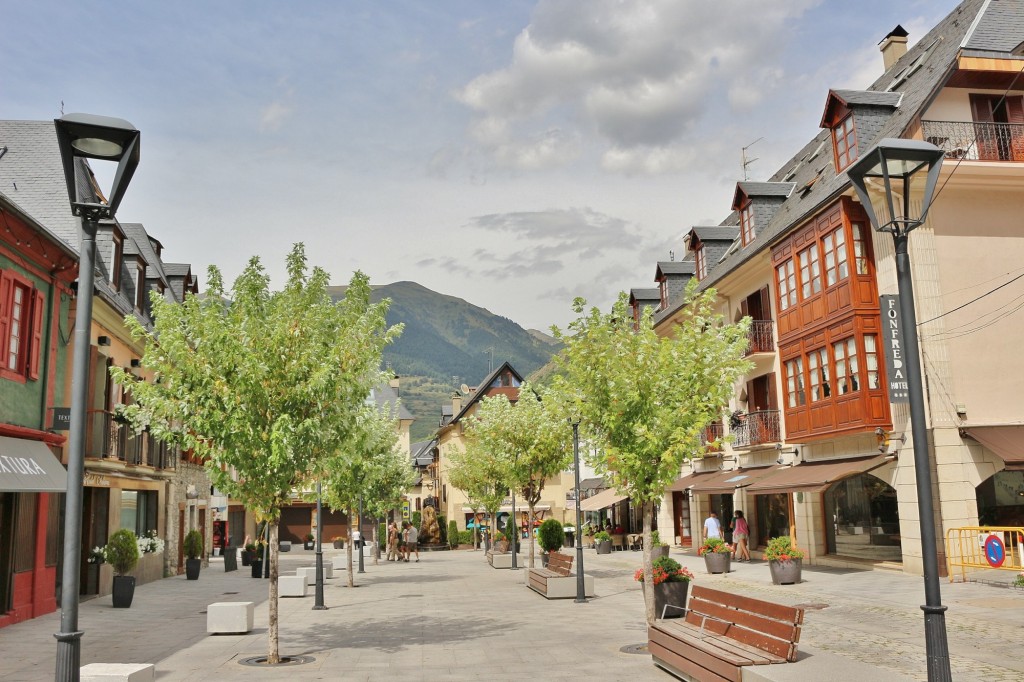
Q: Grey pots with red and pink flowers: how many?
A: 3